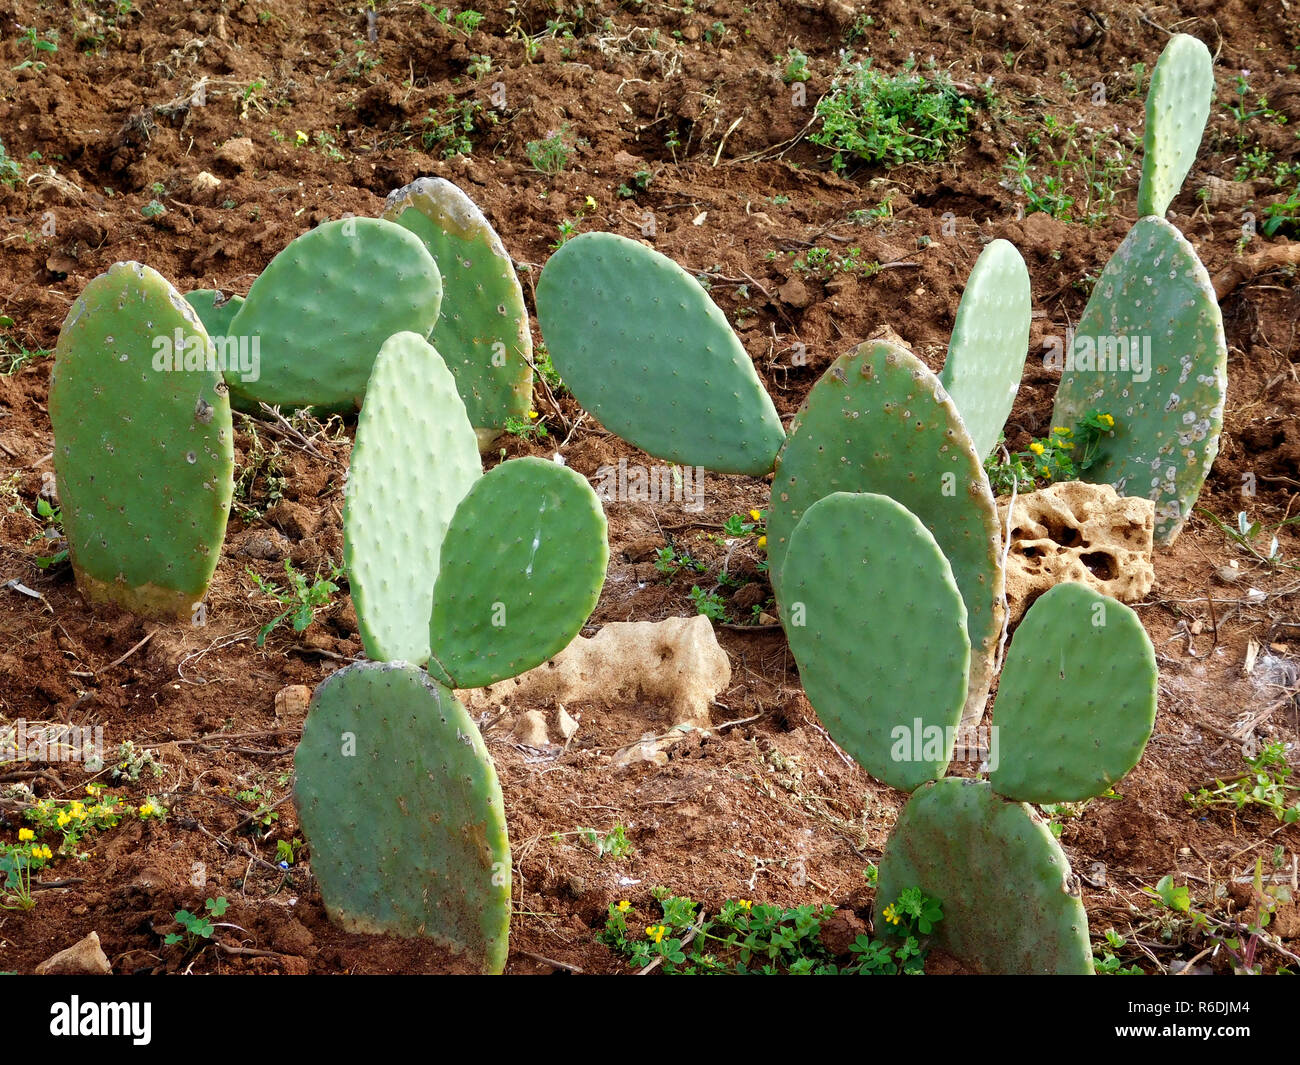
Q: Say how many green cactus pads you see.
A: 15